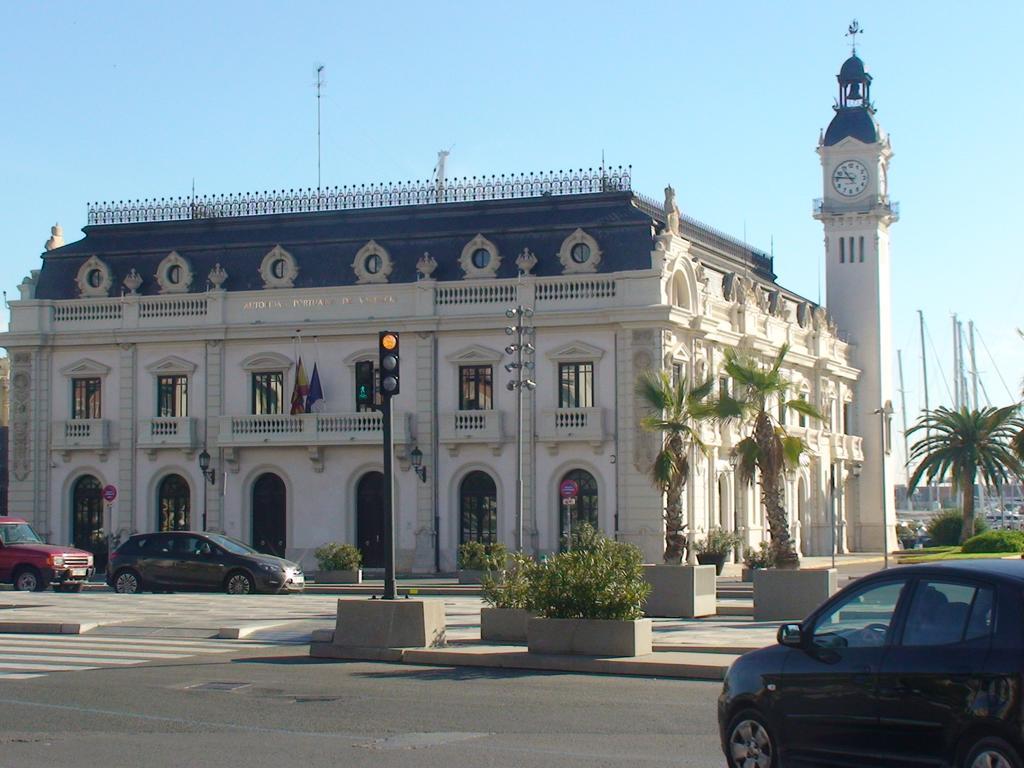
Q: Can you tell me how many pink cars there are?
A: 0